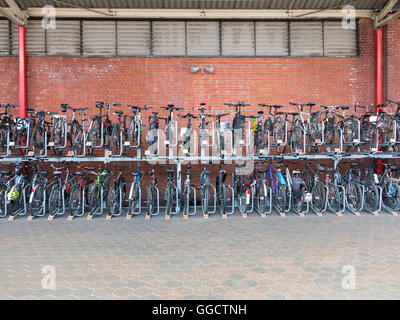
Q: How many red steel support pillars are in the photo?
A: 2